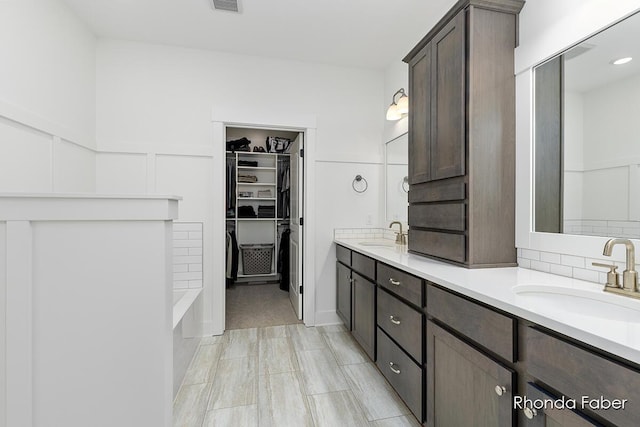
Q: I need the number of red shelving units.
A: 0